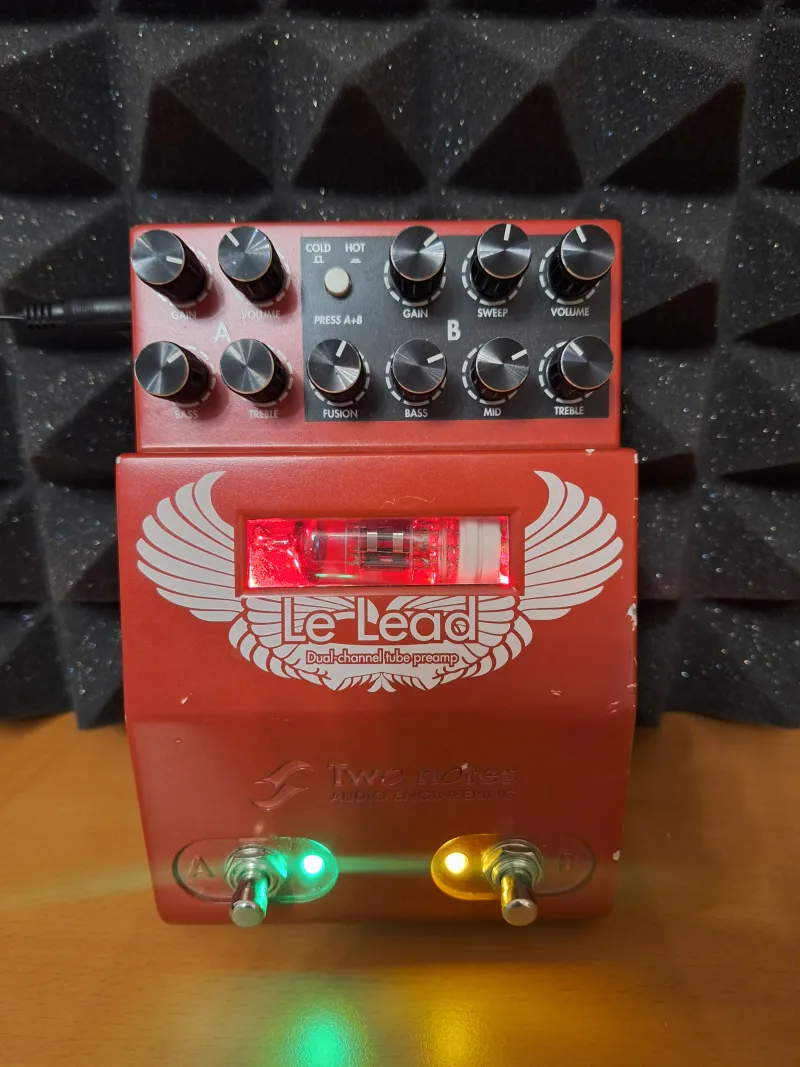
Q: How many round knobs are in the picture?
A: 11